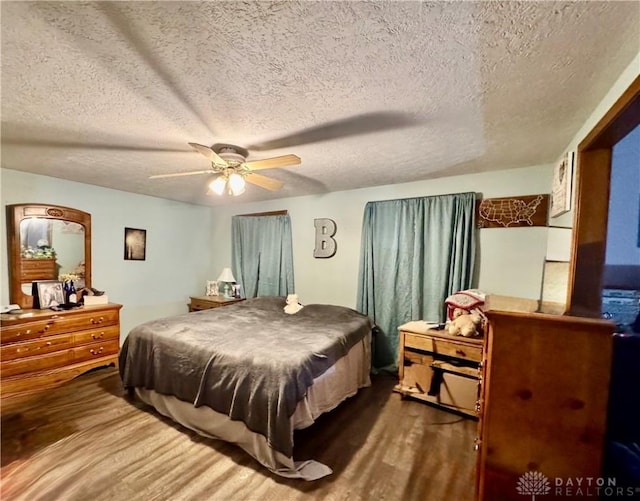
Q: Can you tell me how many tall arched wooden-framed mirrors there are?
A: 1